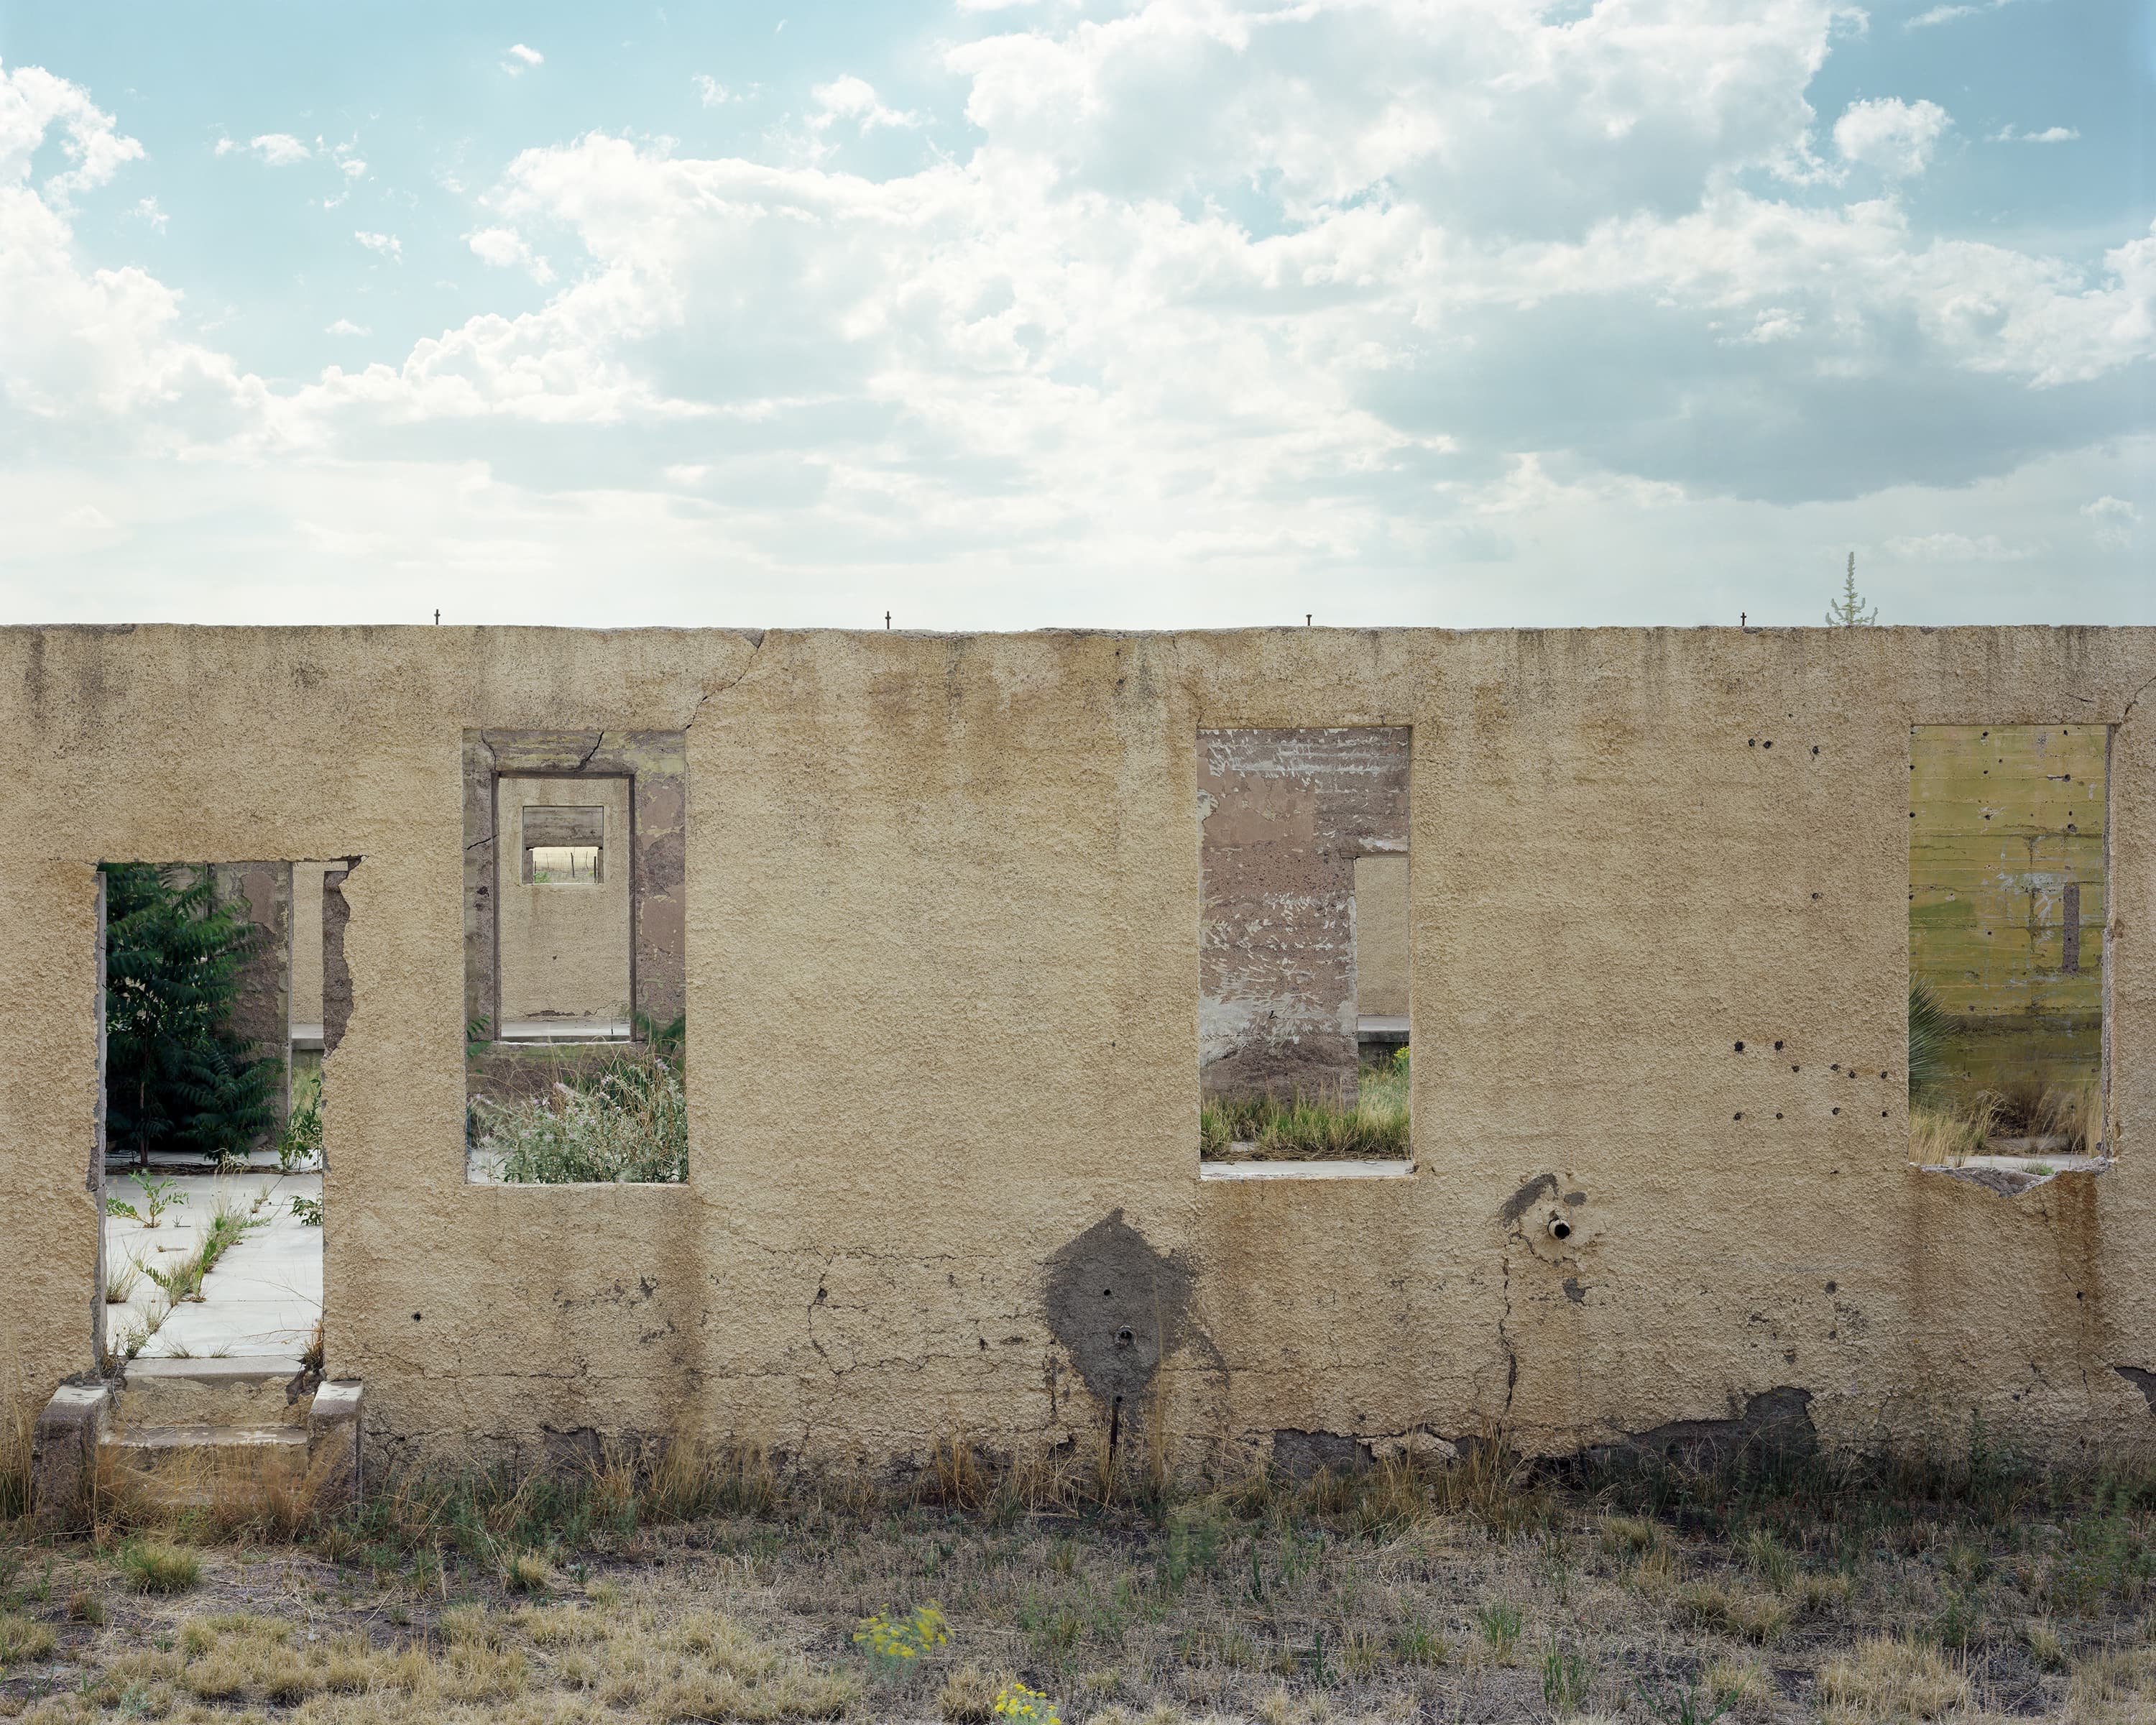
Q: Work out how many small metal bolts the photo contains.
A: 4